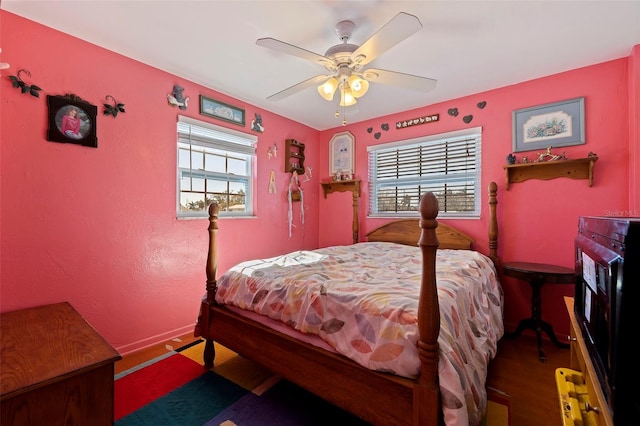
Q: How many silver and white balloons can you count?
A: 0